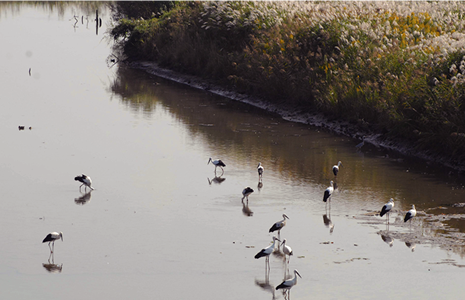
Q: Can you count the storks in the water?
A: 13